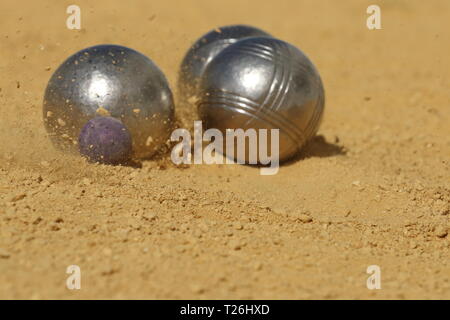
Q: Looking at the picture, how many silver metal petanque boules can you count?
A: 3